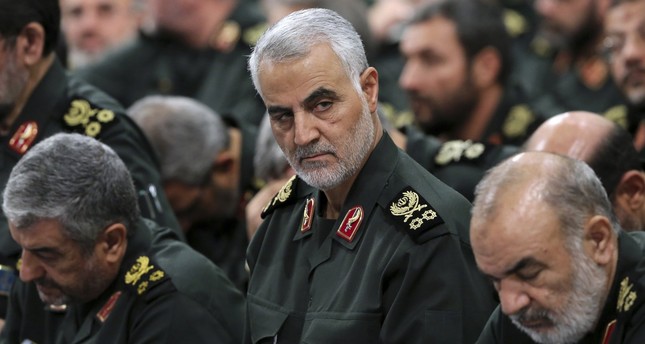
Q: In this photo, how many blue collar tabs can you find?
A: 0